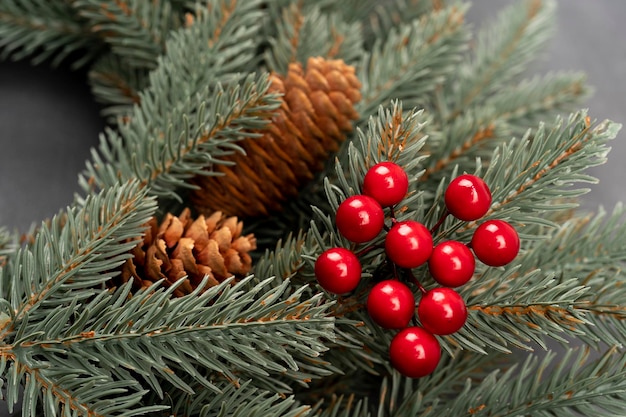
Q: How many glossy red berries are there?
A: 10